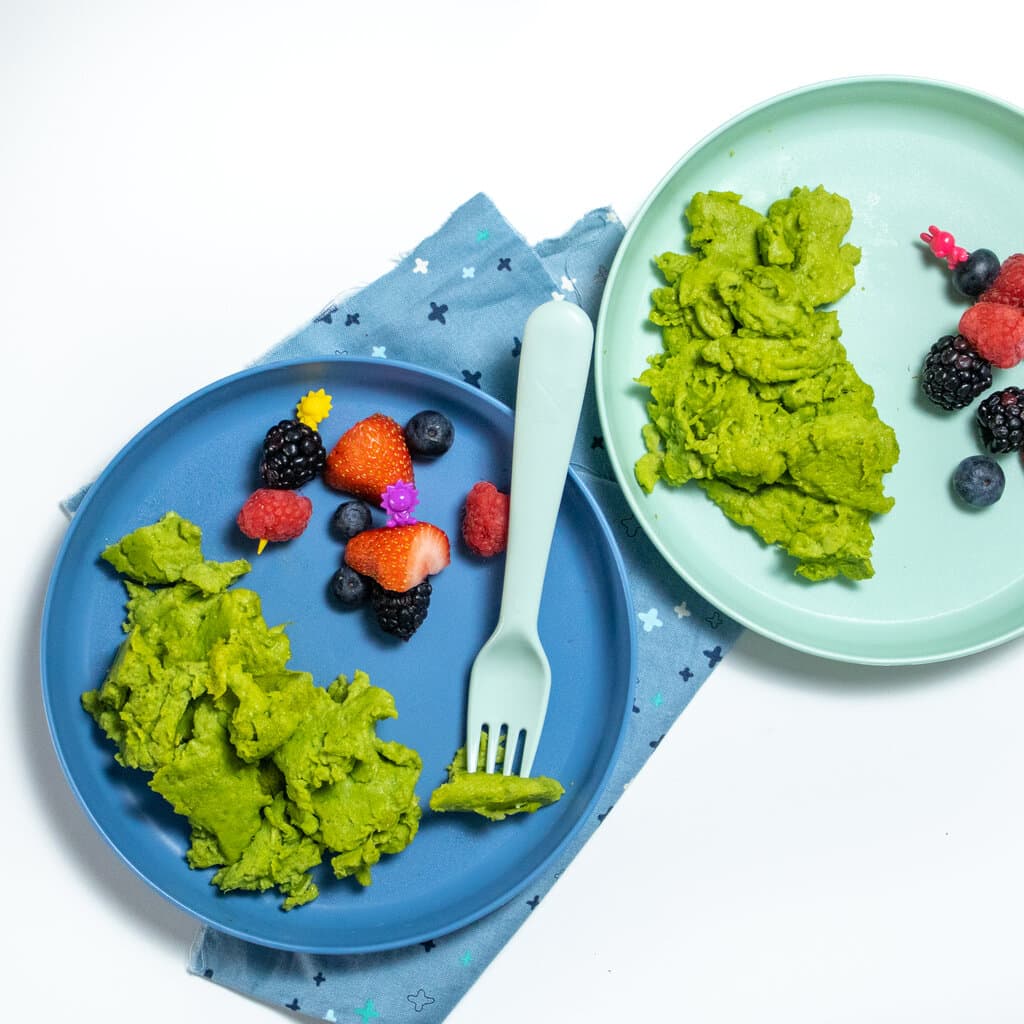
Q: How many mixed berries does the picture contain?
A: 15